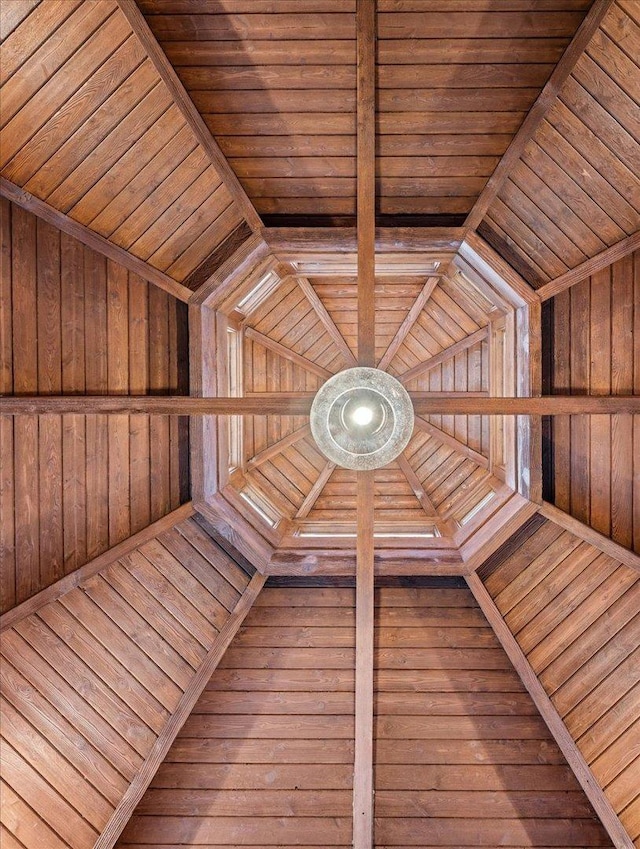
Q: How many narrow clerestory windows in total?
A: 8